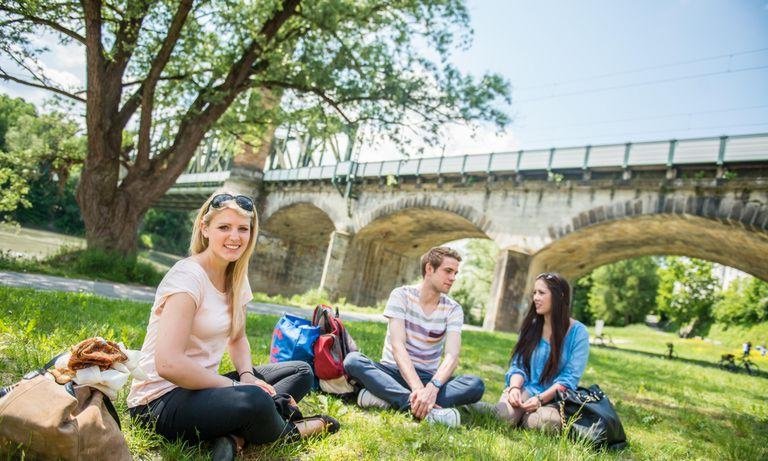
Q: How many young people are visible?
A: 3